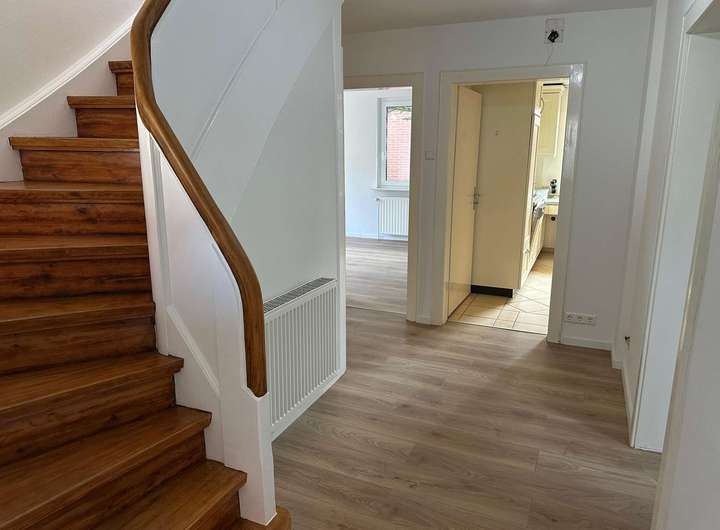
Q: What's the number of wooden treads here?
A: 10